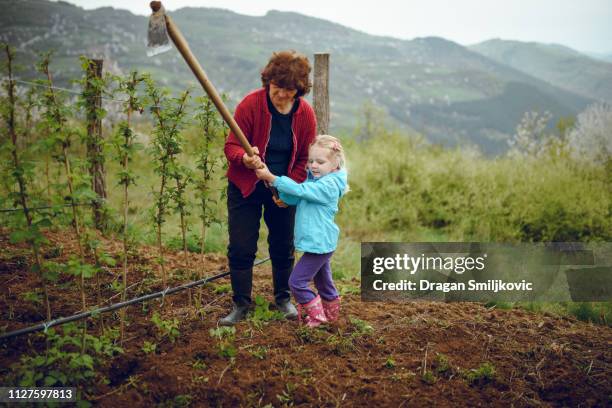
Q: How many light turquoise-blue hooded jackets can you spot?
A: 1